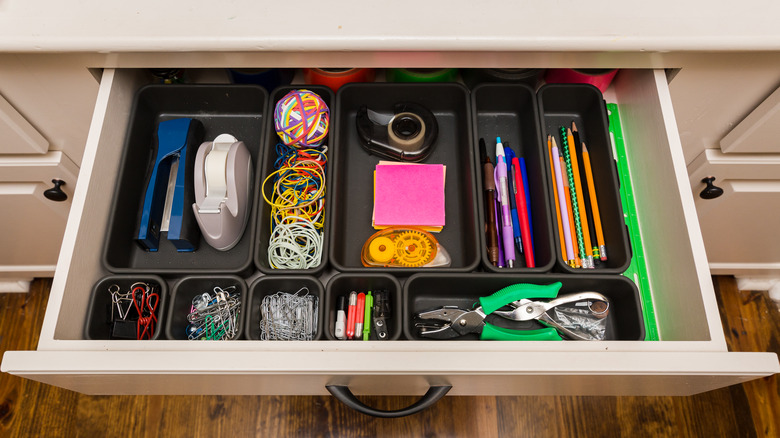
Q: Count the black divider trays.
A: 10